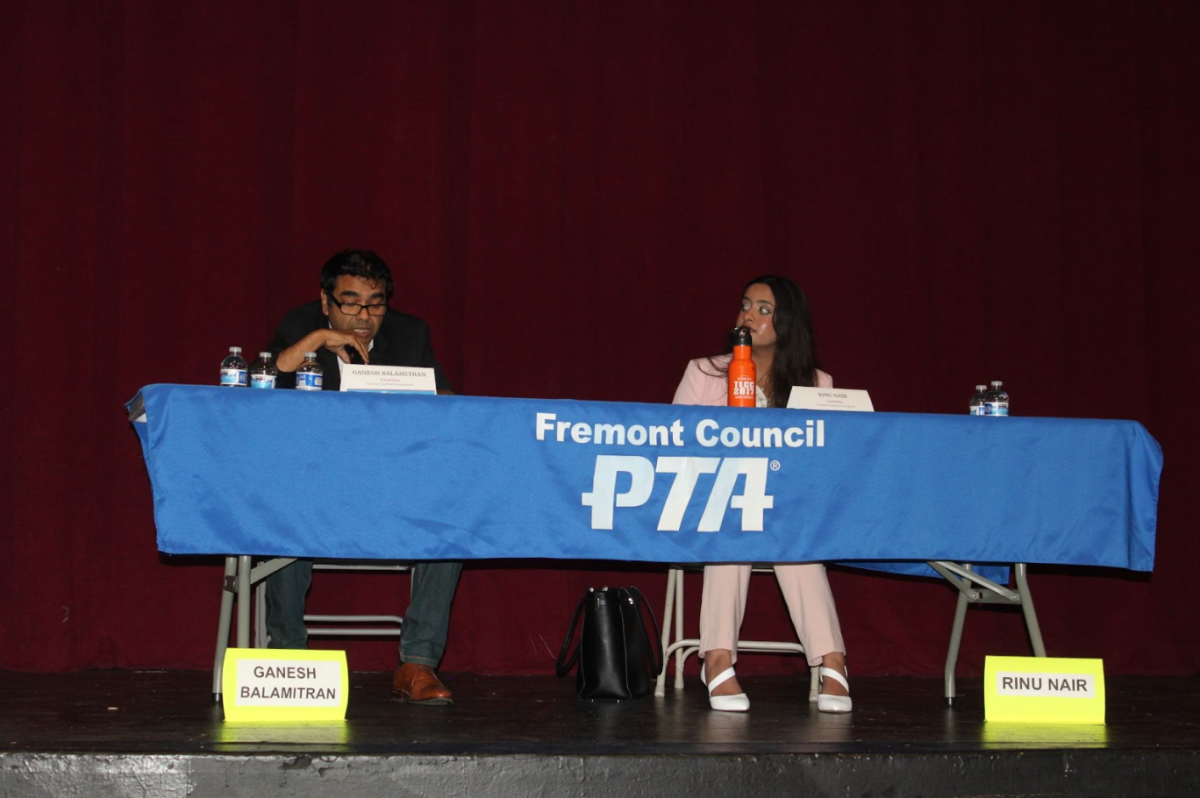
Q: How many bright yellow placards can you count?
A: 2